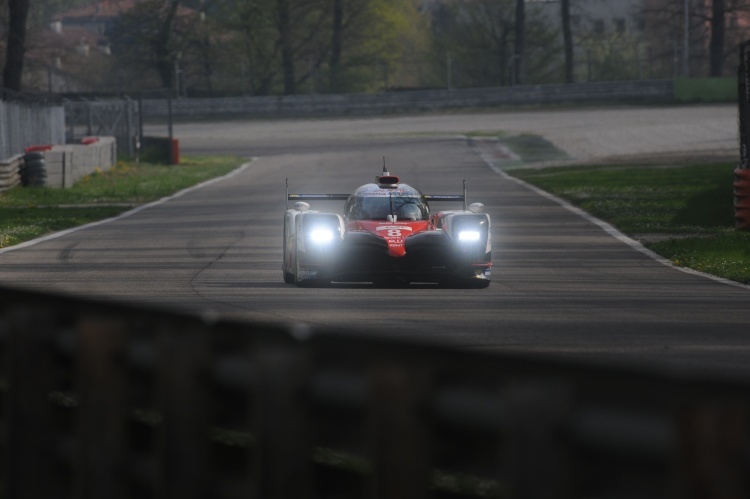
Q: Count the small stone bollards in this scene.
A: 0